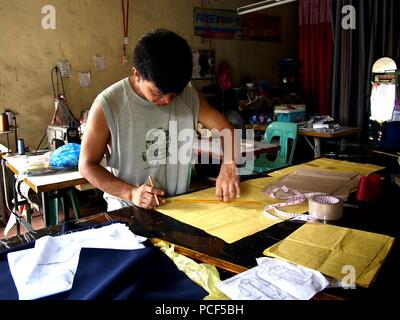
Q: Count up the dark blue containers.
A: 1